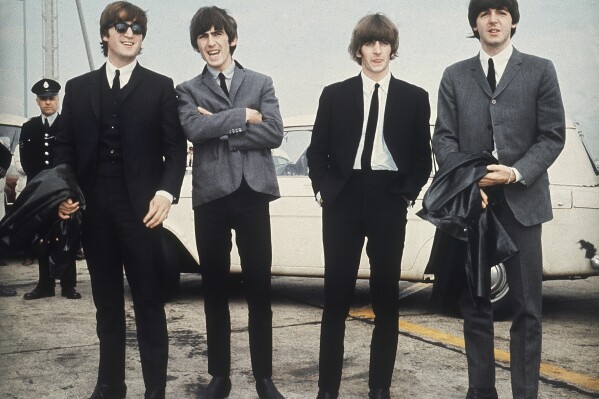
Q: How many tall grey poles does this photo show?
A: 3